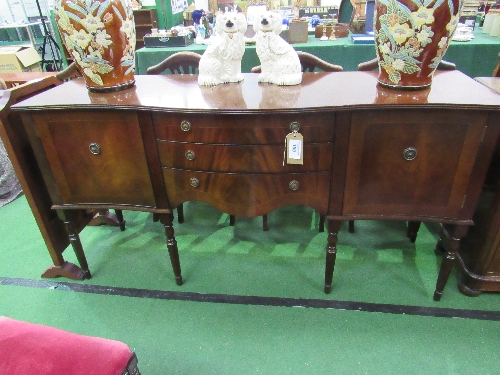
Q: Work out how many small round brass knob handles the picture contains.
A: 7